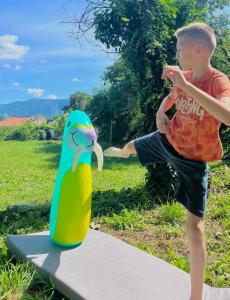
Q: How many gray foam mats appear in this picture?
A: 1